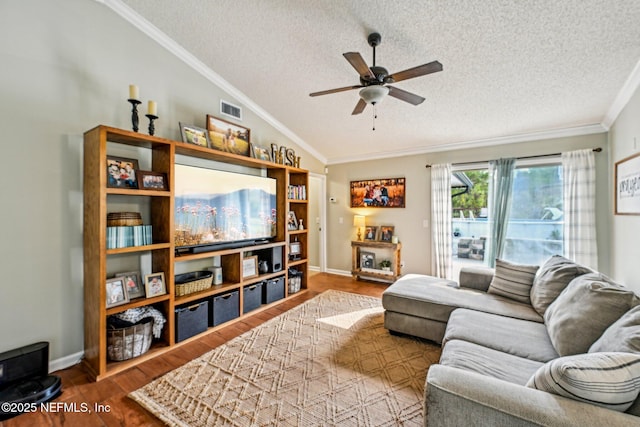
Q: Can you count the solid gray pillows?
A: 3